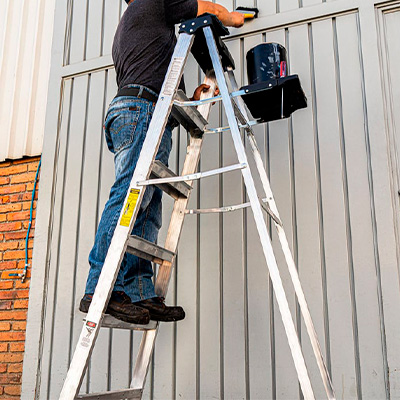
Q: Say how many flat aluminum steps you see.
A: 5